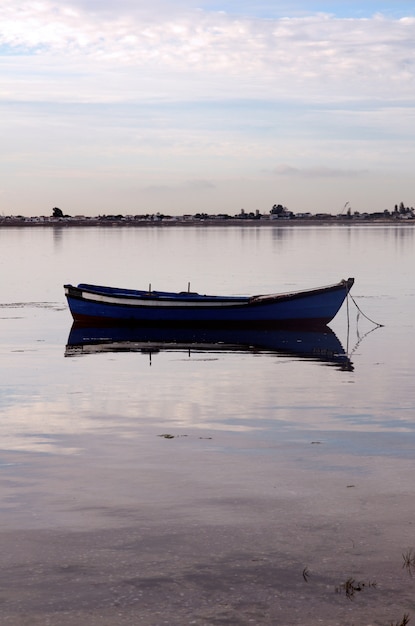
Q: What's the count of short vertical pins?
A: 2